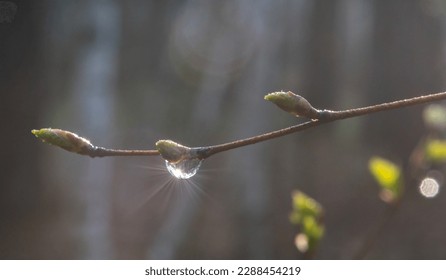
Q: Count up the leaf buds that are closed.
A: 3